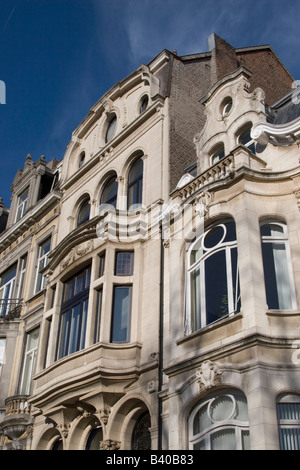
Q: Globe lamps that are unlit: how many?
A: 0